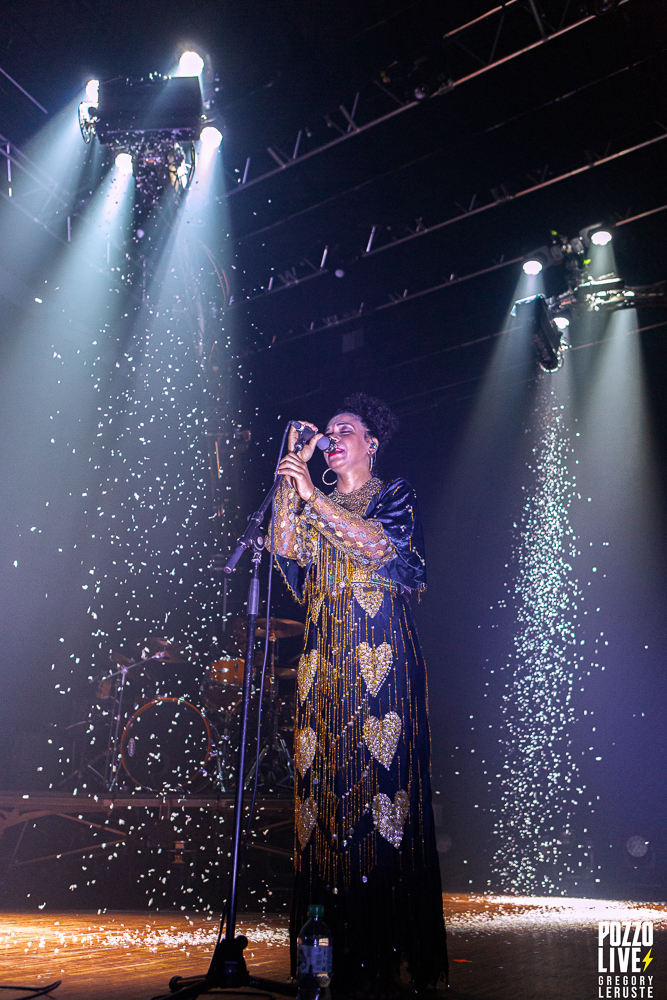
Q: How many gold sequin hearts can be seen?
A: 8